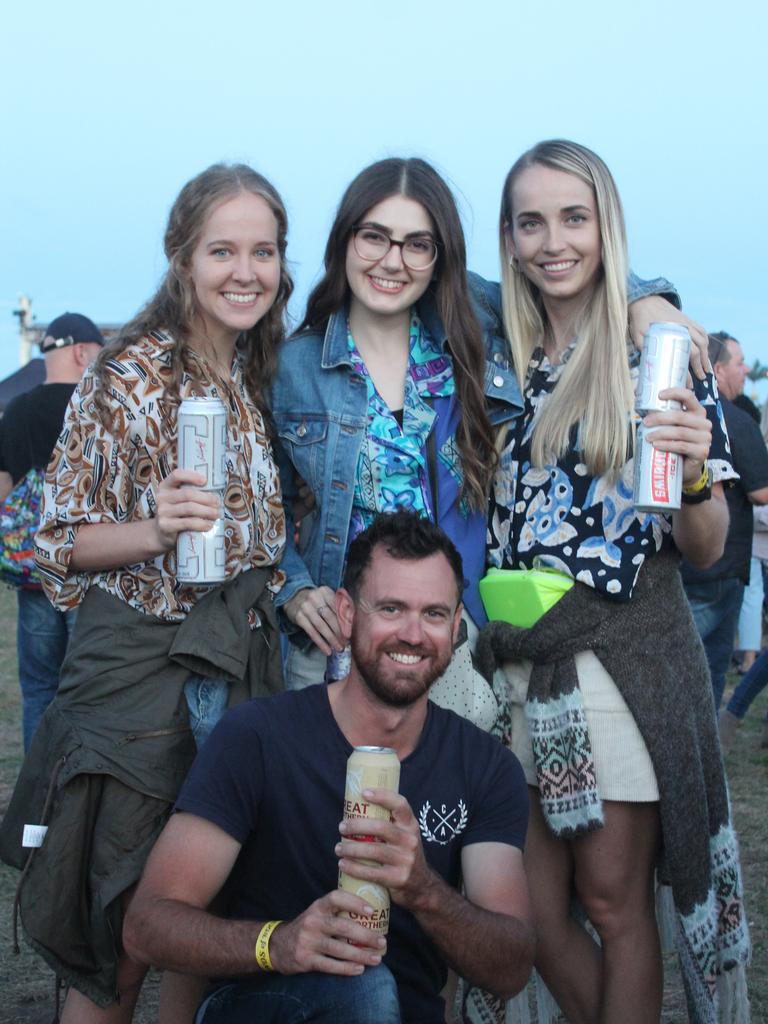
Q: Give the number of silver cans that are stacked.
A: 4